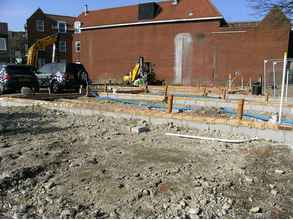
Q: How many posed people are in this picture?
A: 0